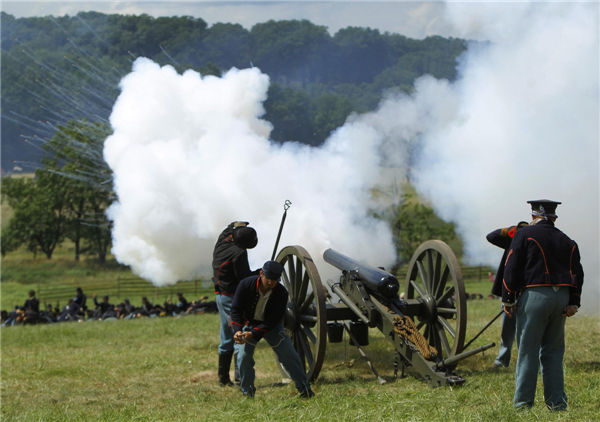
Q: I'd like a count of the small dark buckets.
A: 2